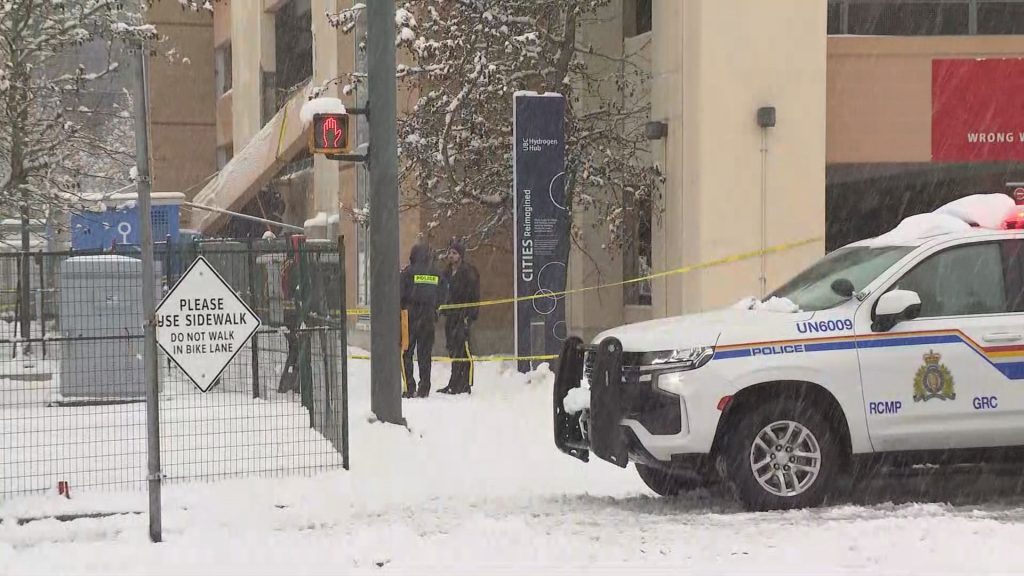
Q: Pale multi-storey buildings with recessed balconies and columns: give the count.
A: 1